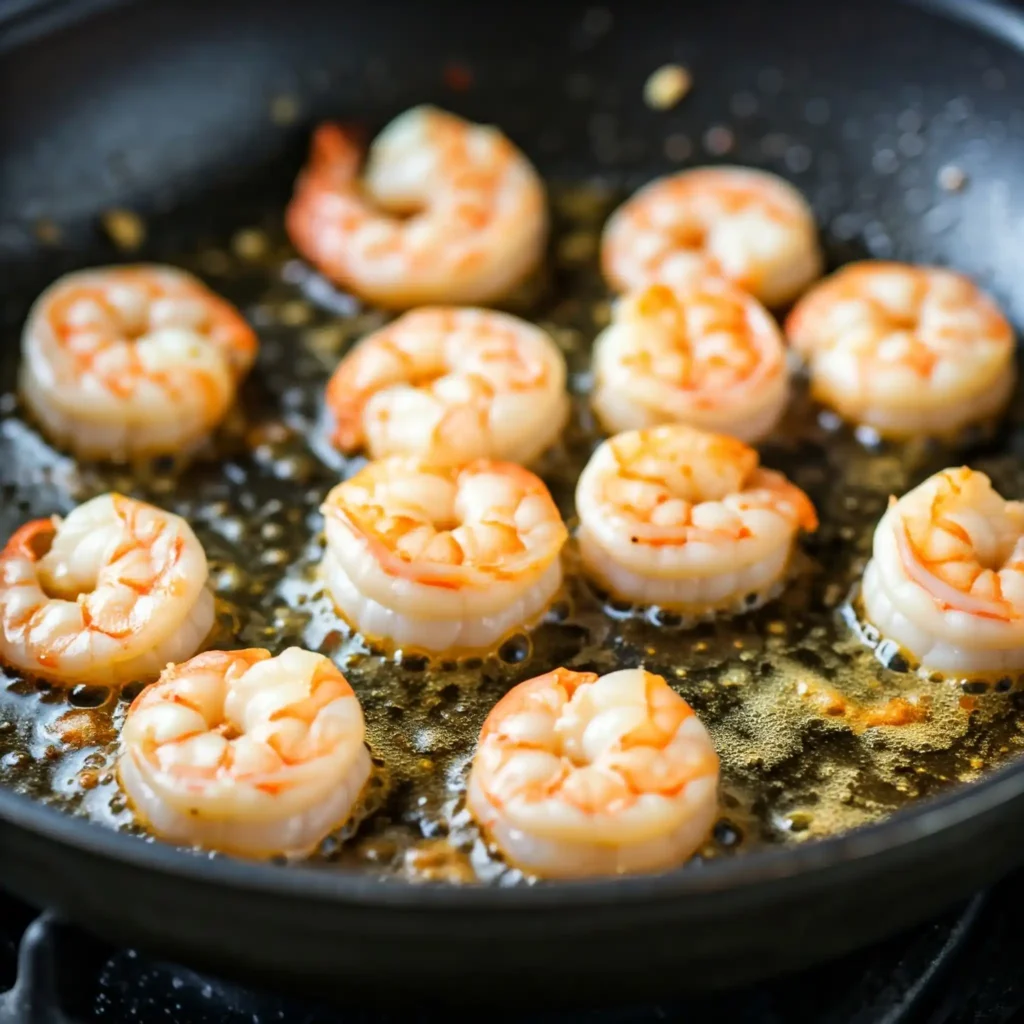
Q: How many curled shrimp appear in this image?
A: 12